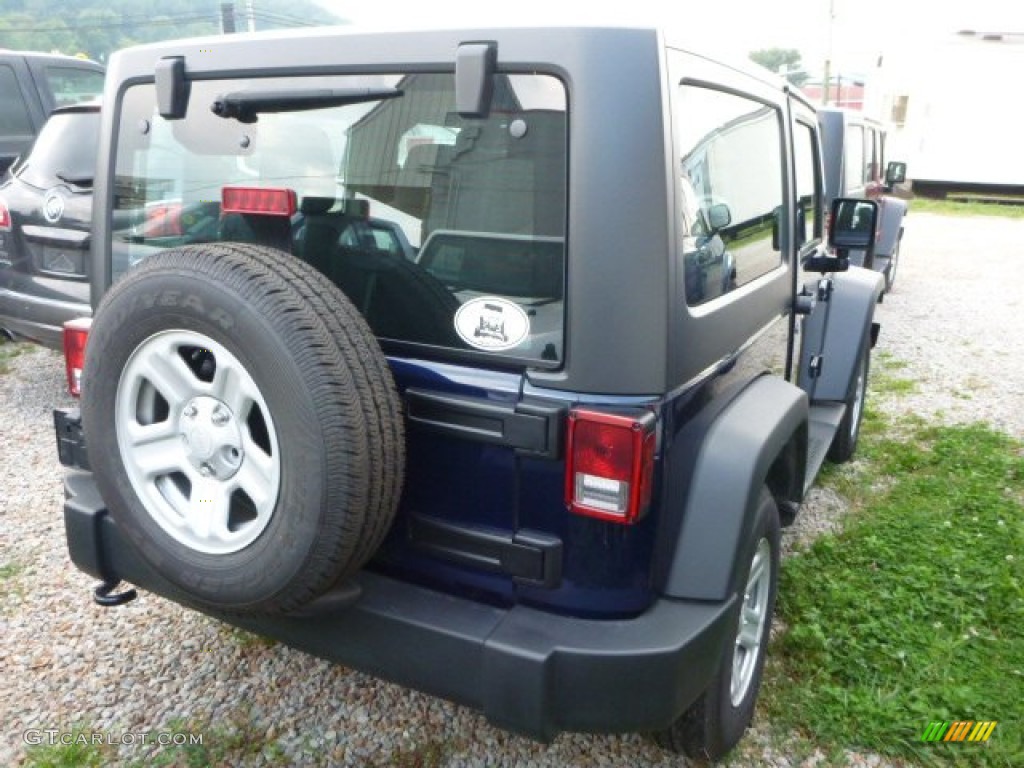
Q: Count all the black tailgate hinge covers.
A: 2